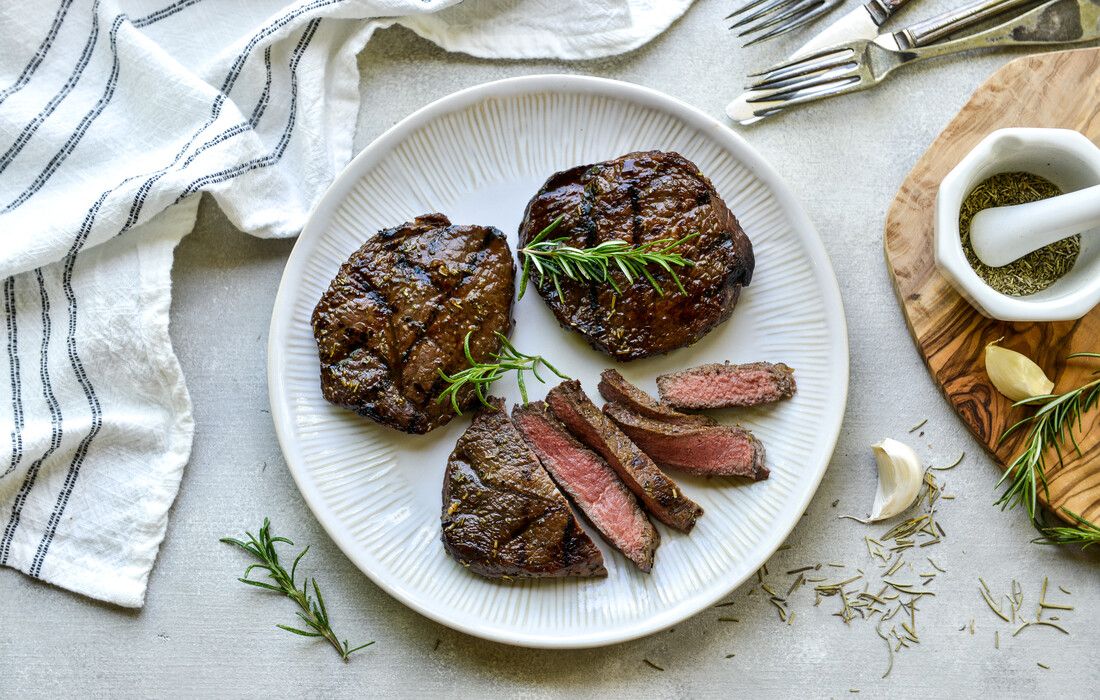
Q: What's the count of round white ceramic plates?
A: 1